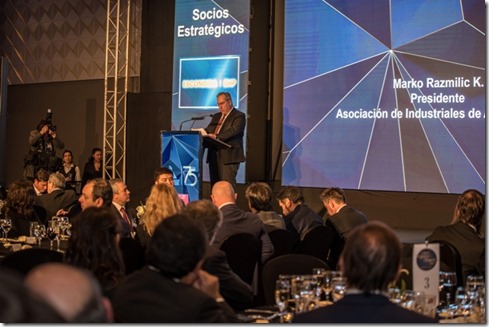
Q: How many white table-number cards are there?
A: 1